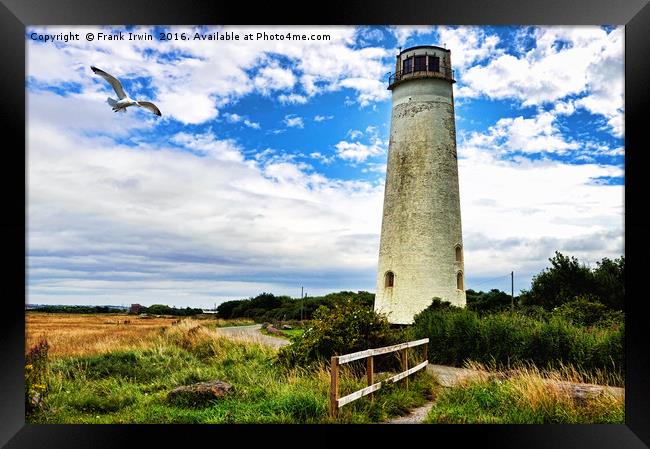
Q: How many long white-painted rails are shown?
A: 2